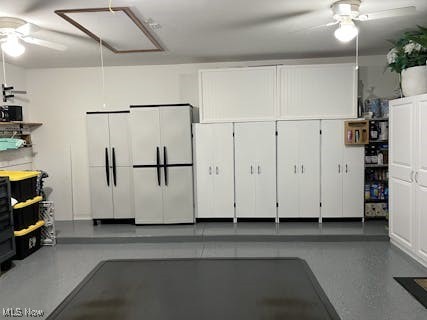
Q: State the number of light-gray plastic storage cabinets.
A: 2